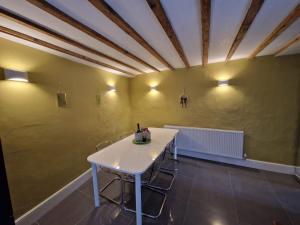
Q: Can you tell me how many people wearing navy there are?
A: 0